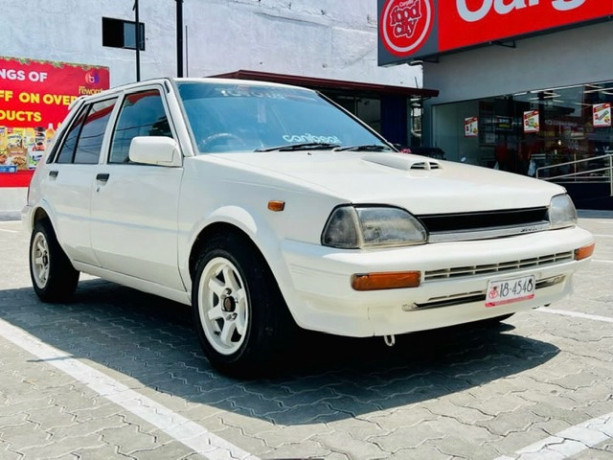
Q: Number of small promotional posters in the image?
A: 3